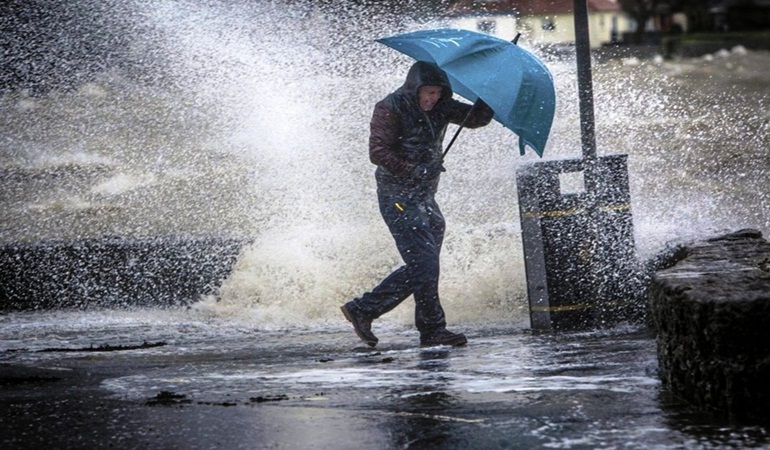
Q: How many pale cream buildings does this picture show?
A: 1